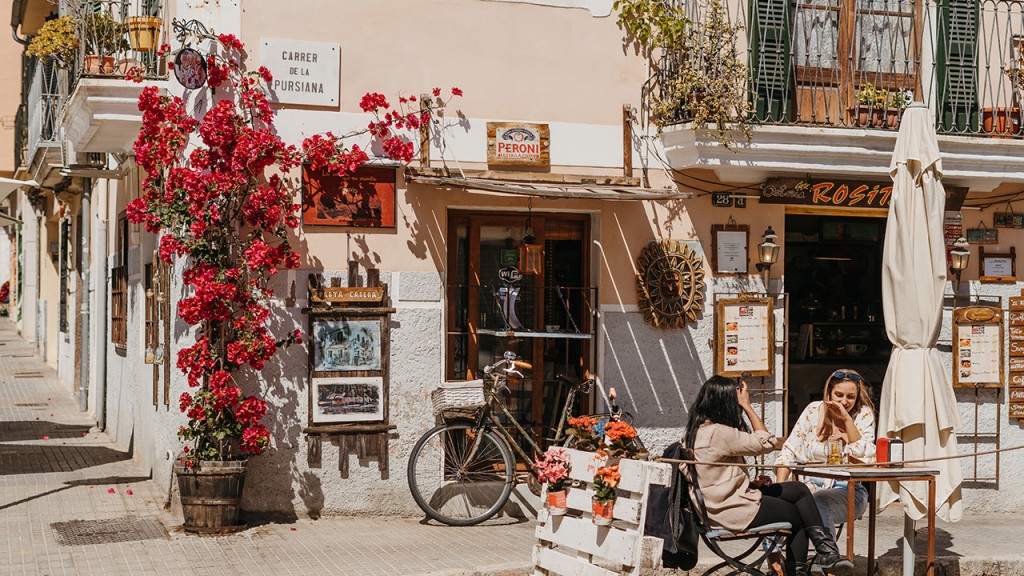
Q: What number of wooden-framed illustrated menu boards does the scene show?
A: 2